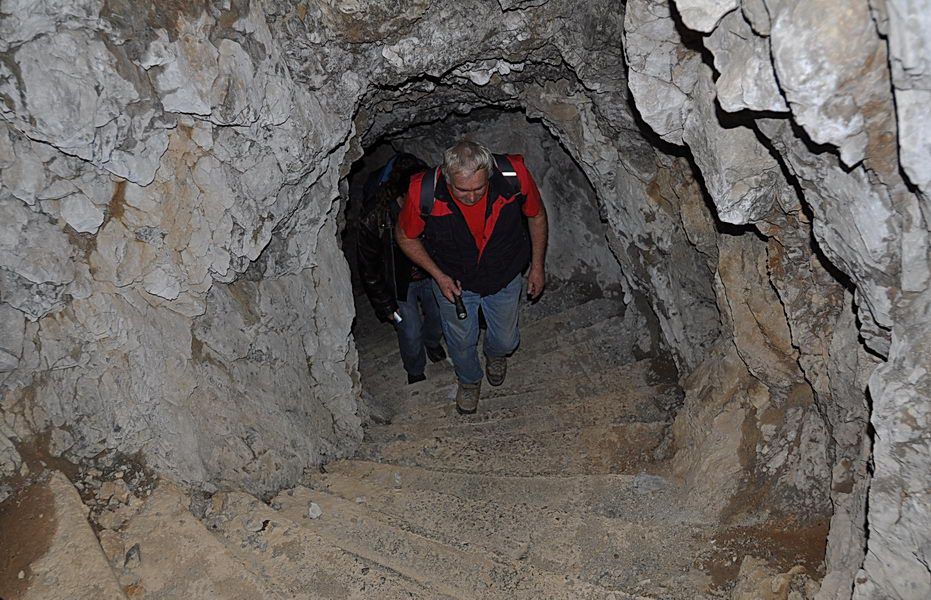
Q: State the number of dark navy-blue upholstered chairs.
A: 0